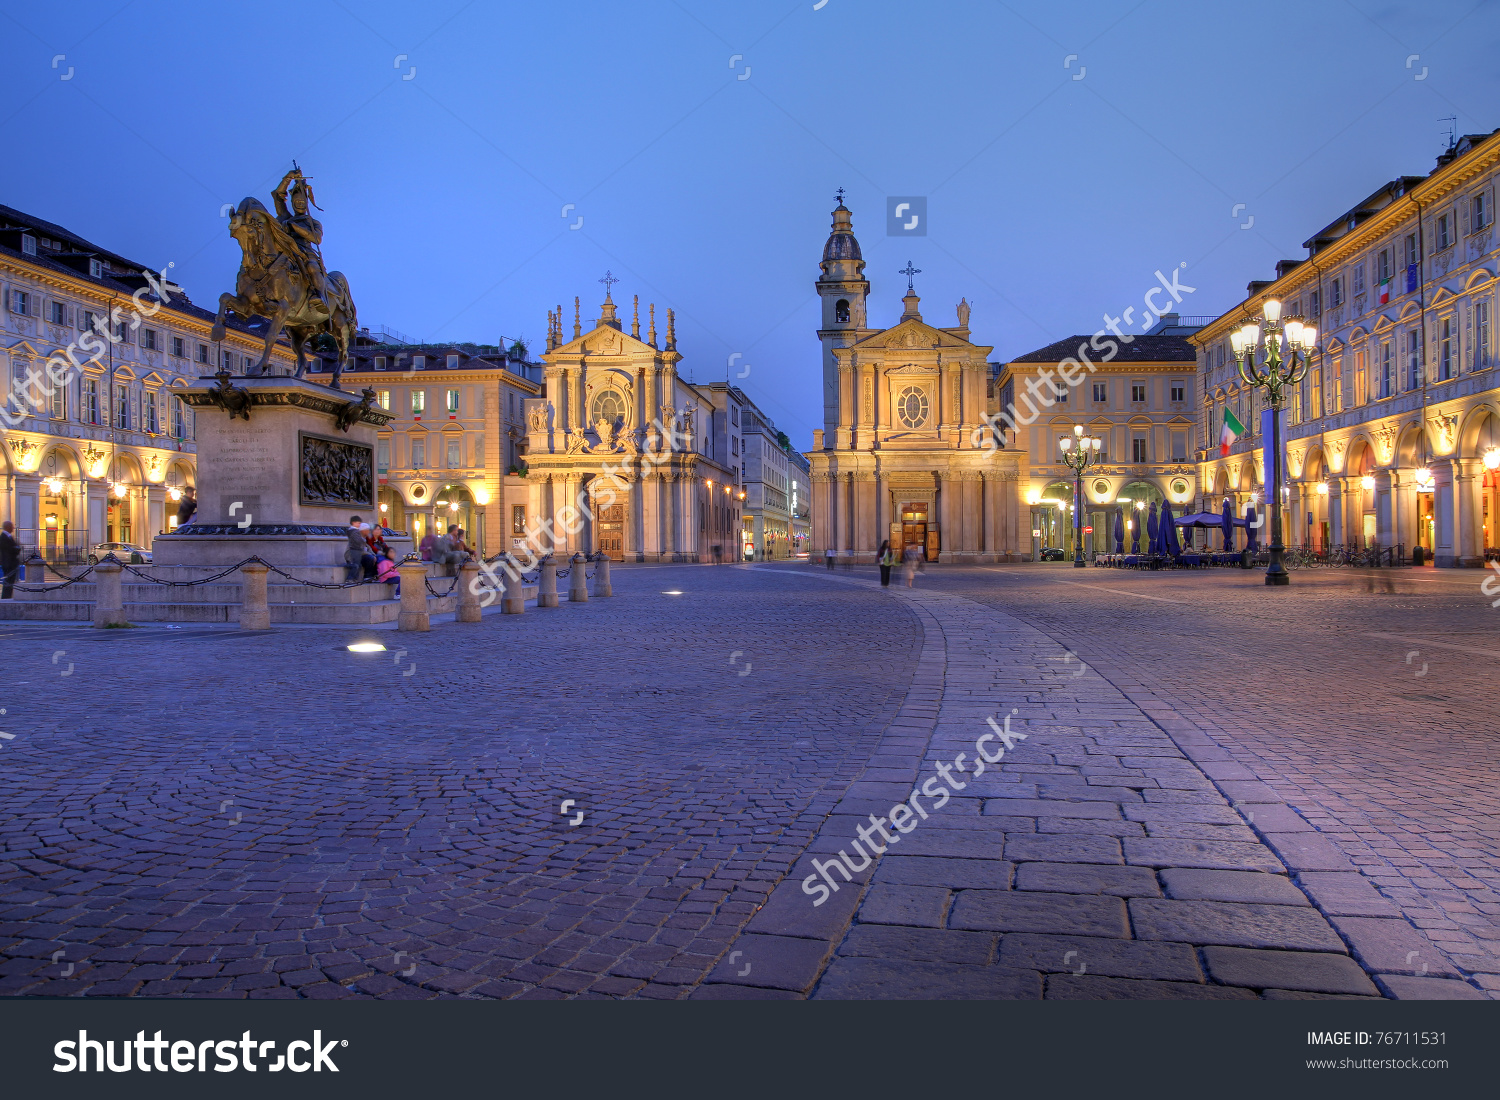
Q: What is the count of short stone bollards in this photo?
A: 9